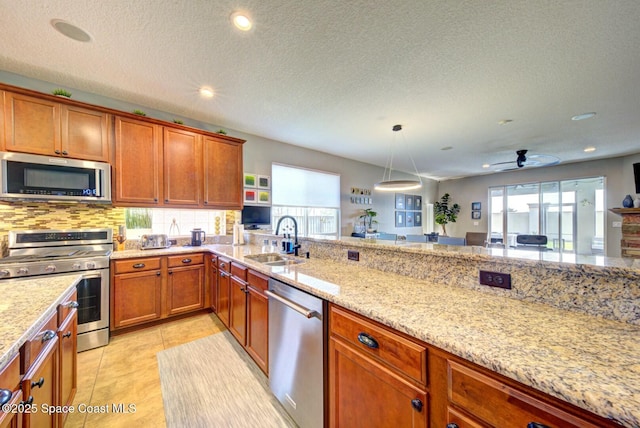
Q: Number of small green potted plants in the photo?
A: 4